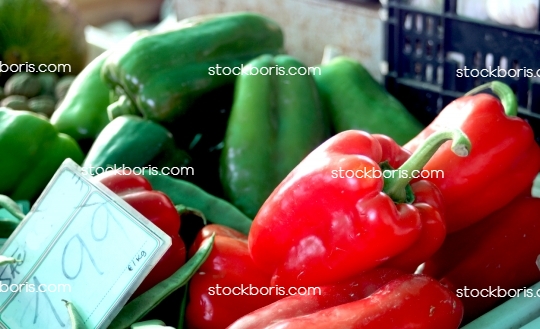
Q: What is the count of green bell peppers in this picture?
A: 6